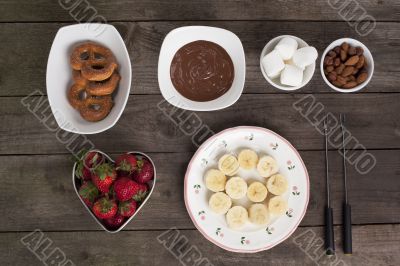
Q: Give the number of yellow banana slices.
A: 11